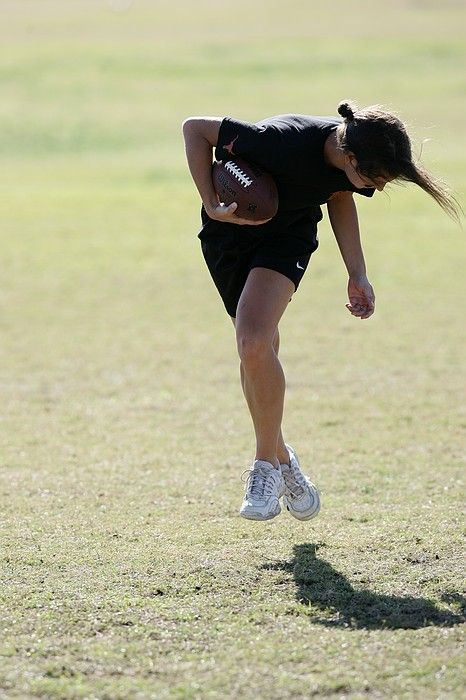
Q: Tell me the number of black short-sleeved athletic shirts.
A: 1